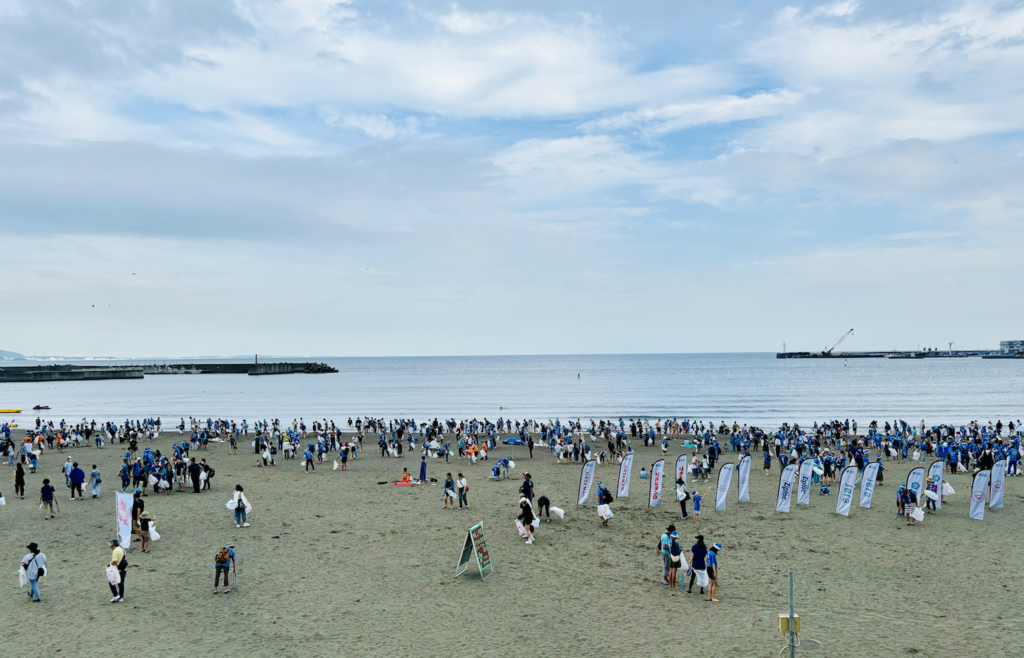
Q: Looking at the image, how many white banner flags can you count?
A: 15